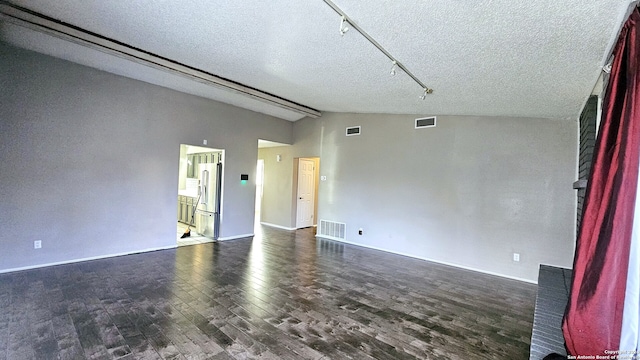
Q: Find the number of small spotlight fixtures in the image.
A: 3